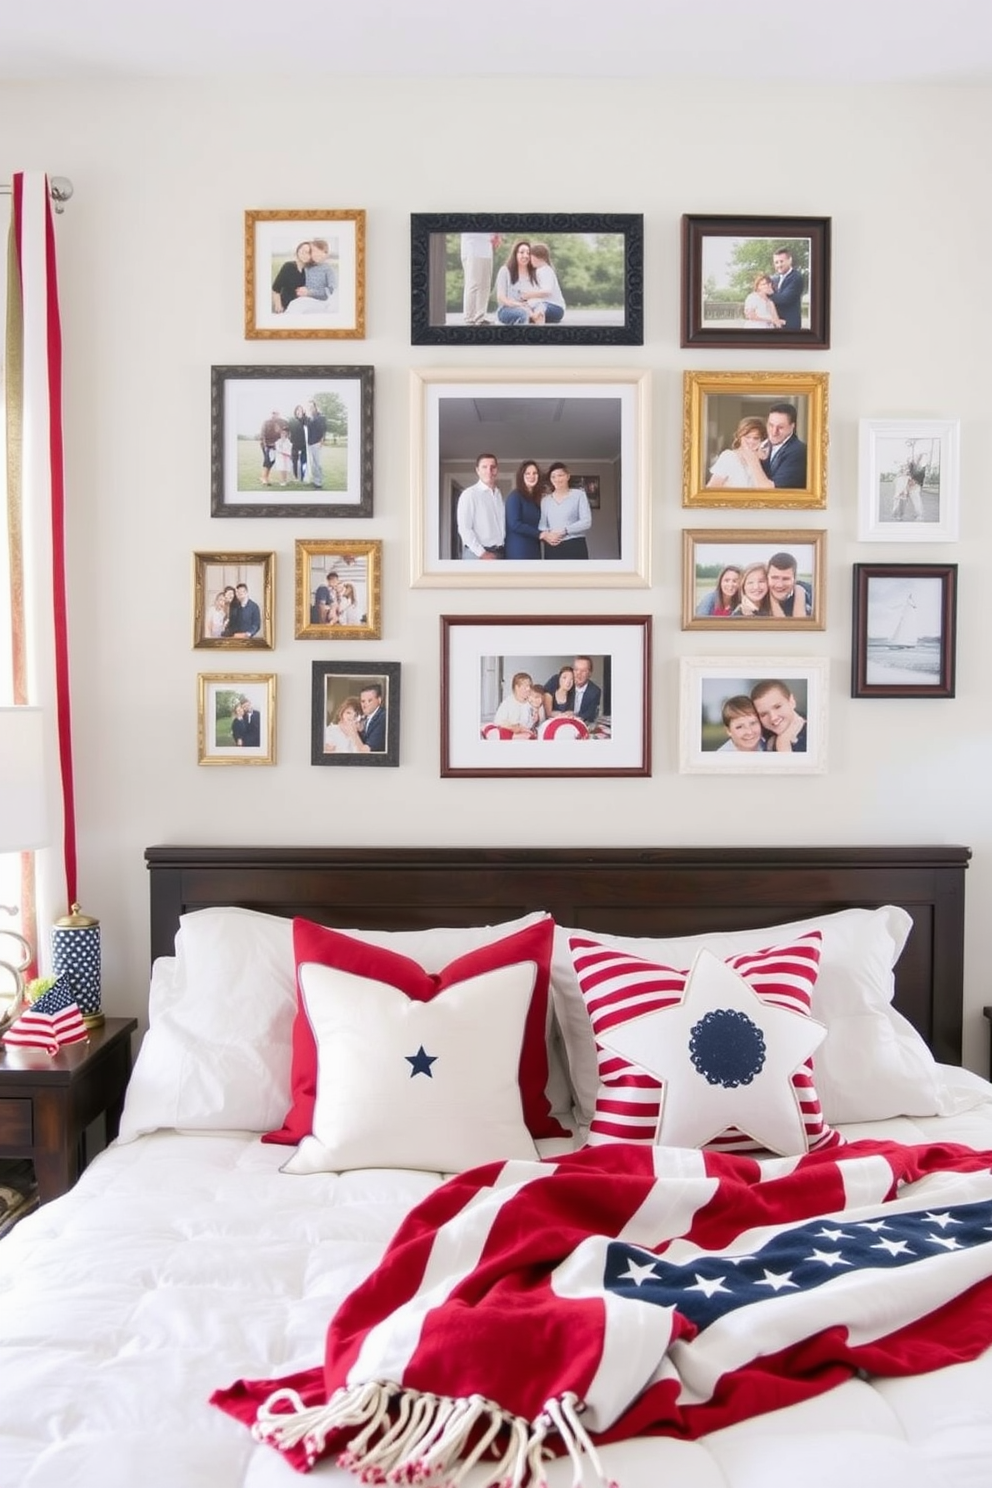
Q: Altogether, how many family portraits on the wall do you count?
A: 14